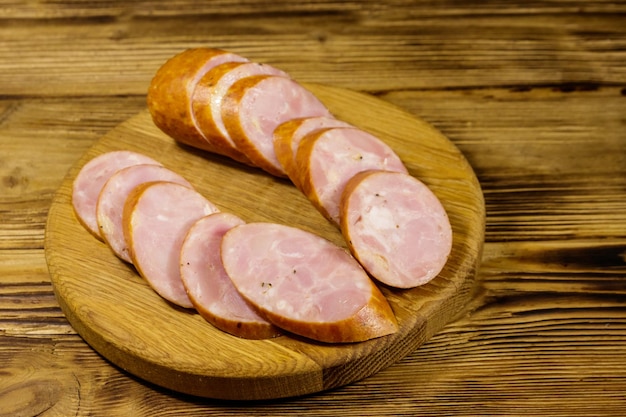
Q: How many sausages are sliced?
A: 11